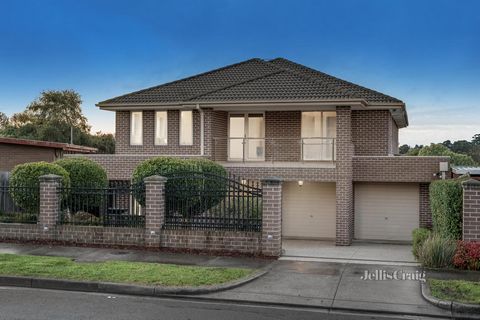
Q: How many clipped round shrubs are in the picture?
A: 3